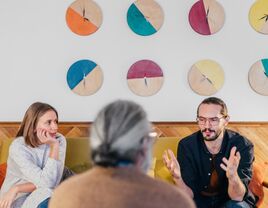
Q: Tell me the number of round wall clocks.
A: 8